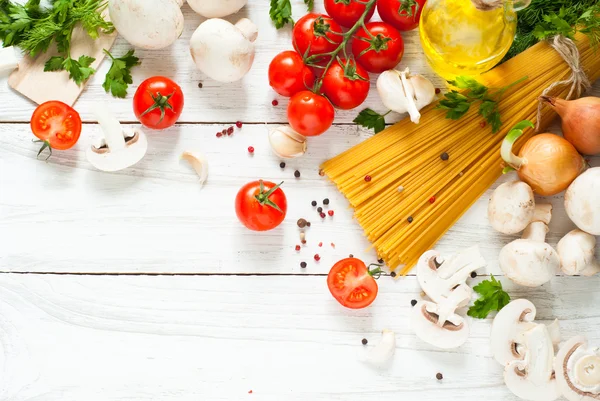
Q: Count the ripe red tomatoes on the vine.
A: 7